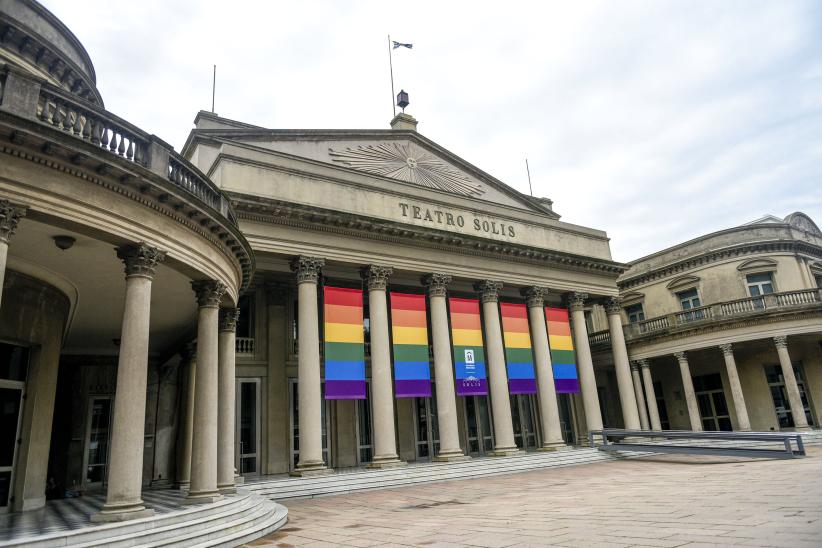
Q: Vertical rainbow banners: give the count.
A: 5